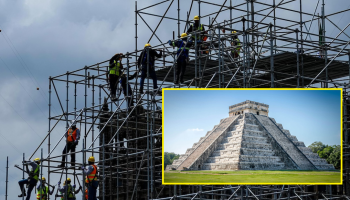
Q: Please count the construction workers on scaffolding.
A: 11